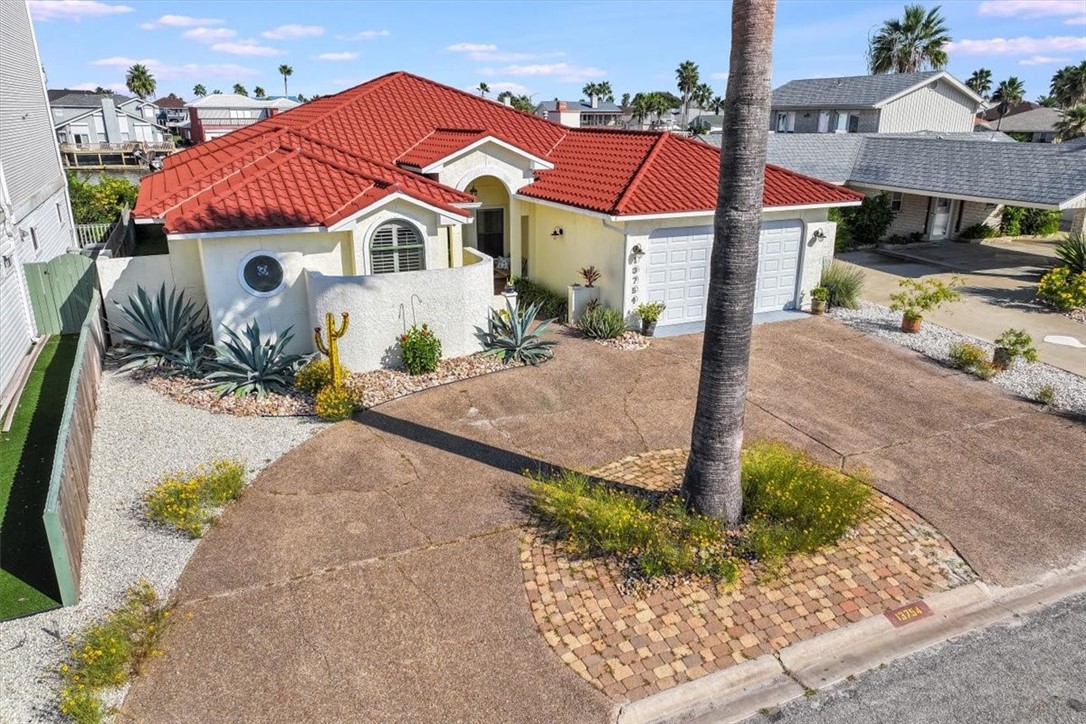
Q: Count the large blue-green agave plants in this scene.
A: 3